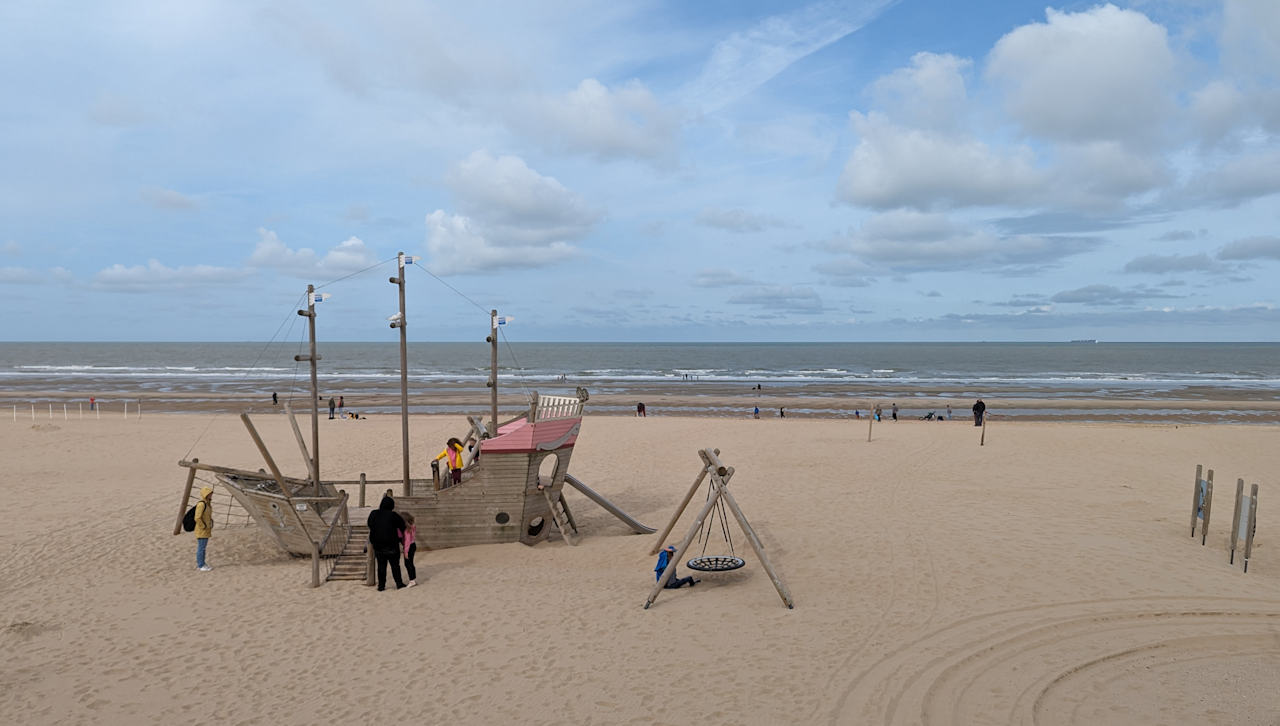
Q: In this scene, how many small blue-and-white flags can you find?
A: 3